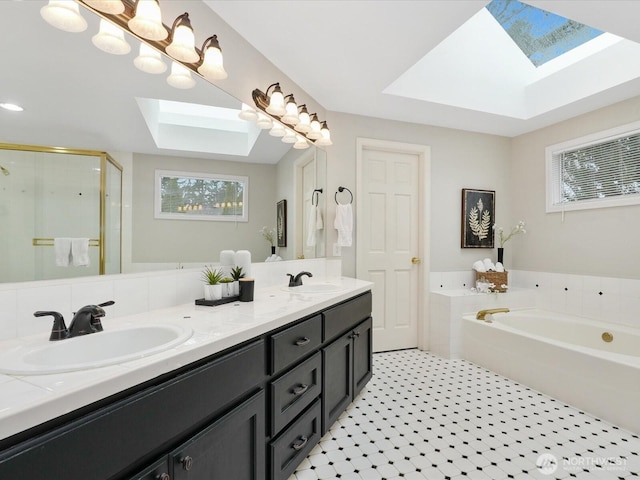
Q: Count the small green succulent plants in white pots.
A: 3